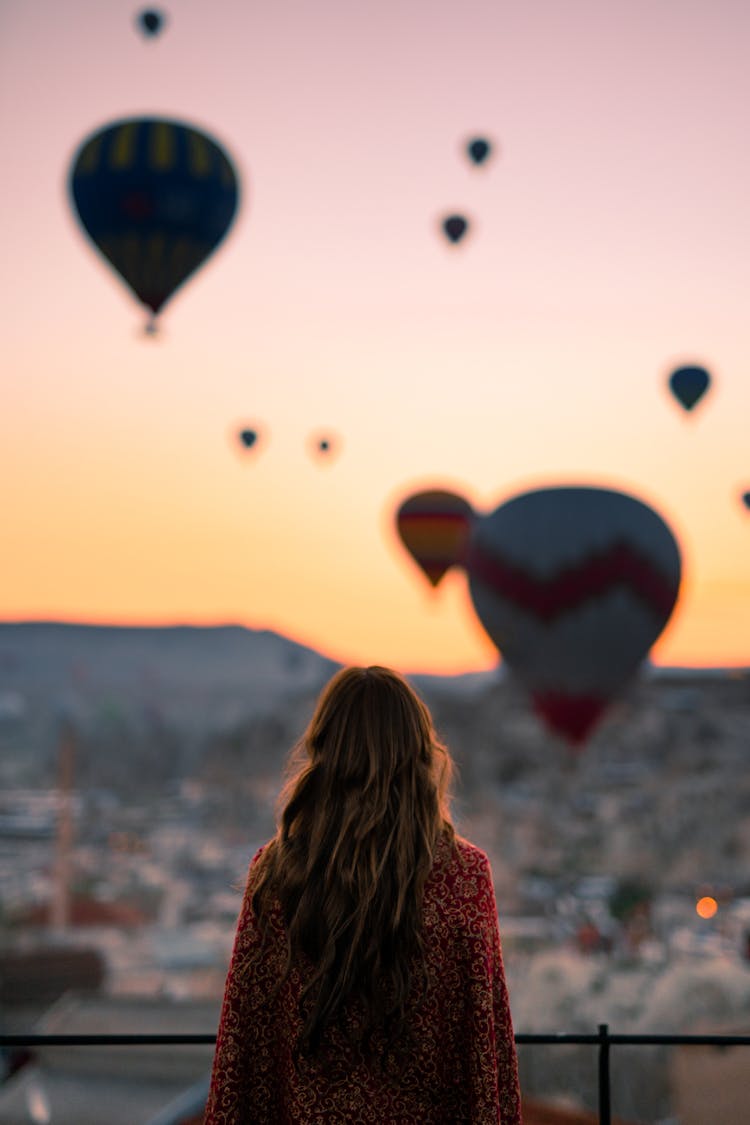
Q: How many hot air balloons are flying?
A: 10